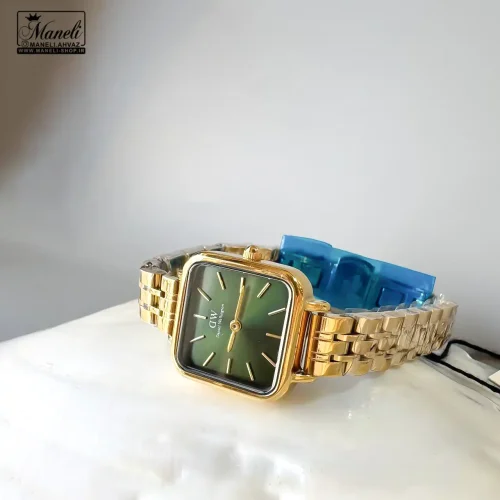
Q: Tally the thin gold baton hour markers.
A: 12